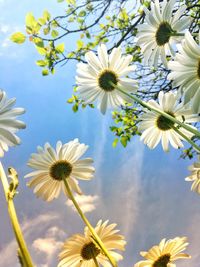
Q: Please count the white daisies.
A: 9